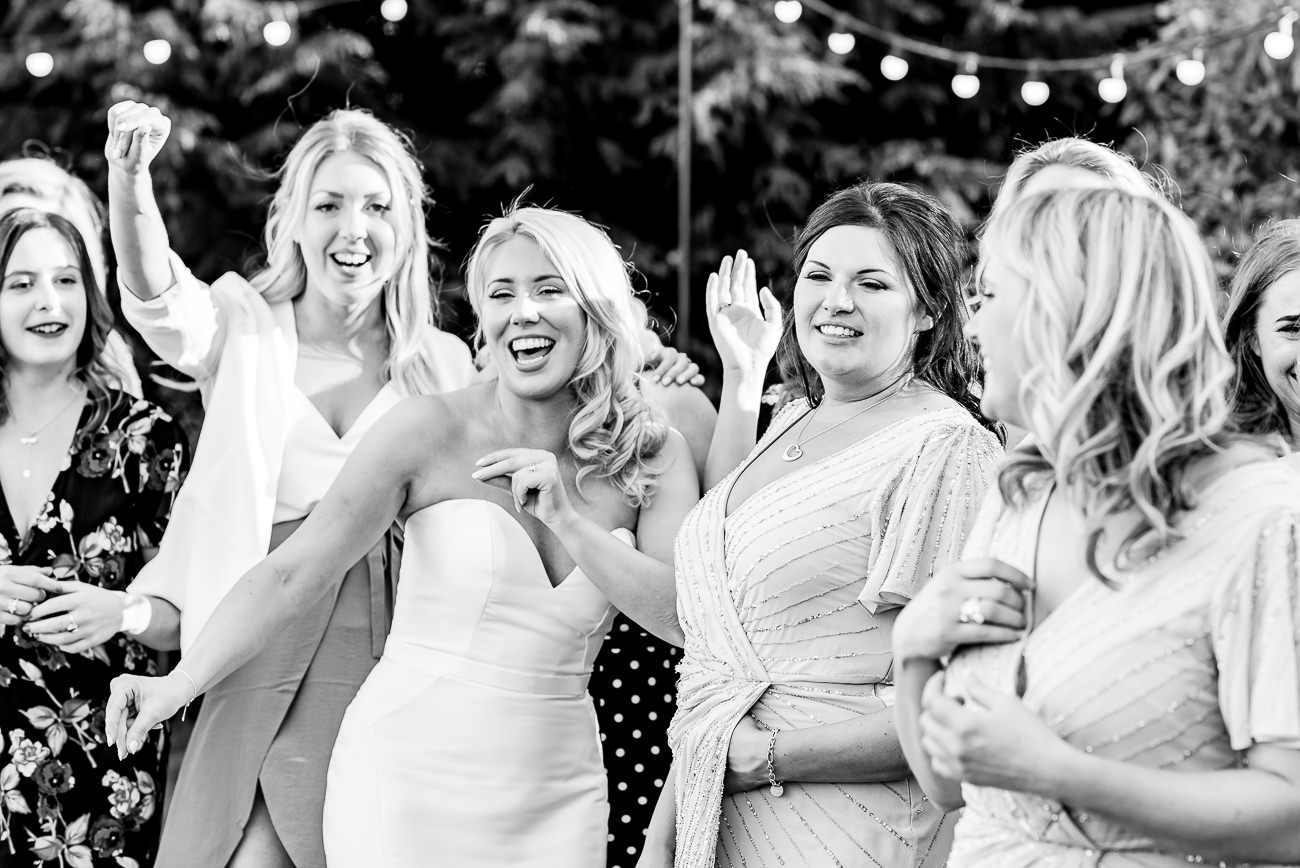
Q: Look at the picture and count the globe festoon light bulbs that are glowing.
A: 12